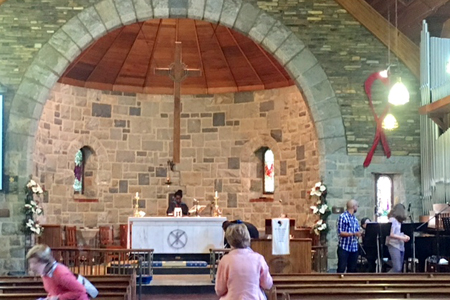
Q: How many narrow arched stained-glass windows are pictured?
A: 3